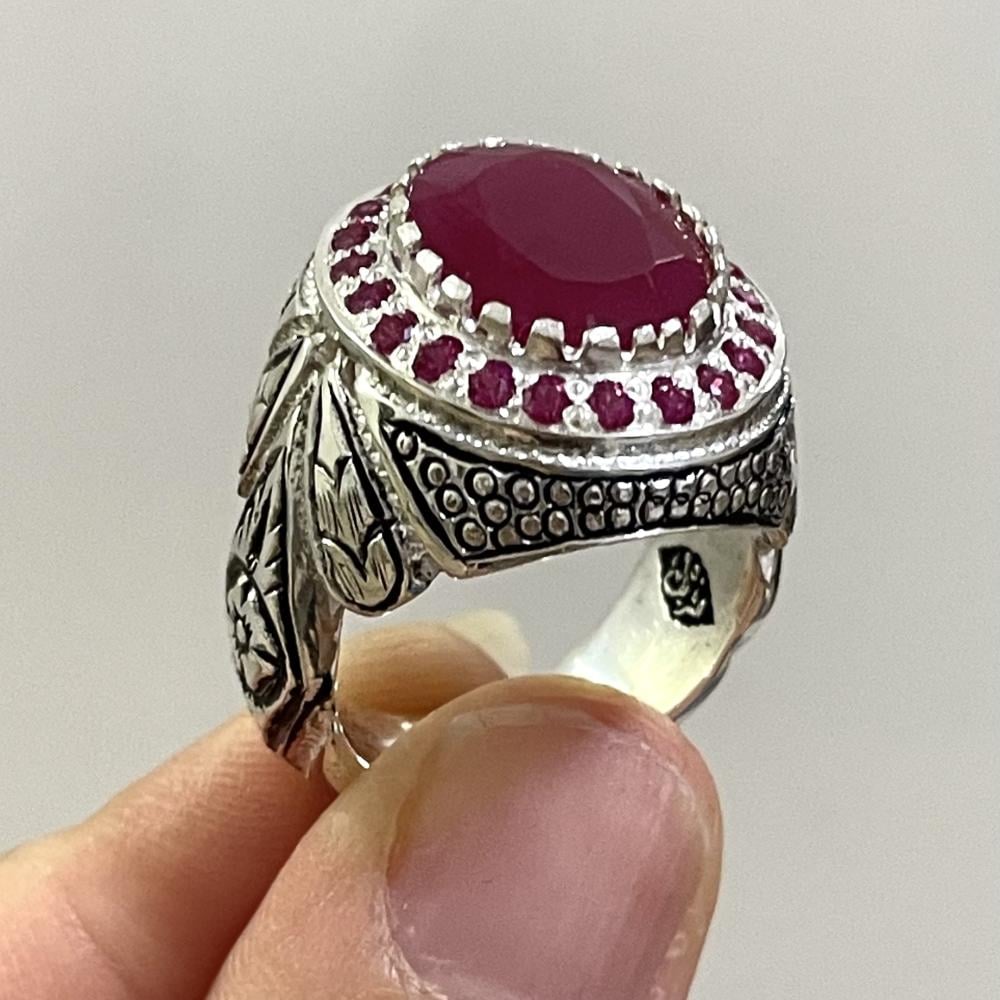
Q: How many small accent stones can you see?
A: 15